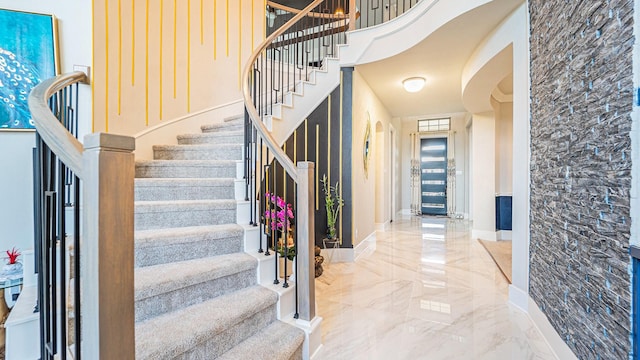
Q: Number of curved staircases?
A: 1